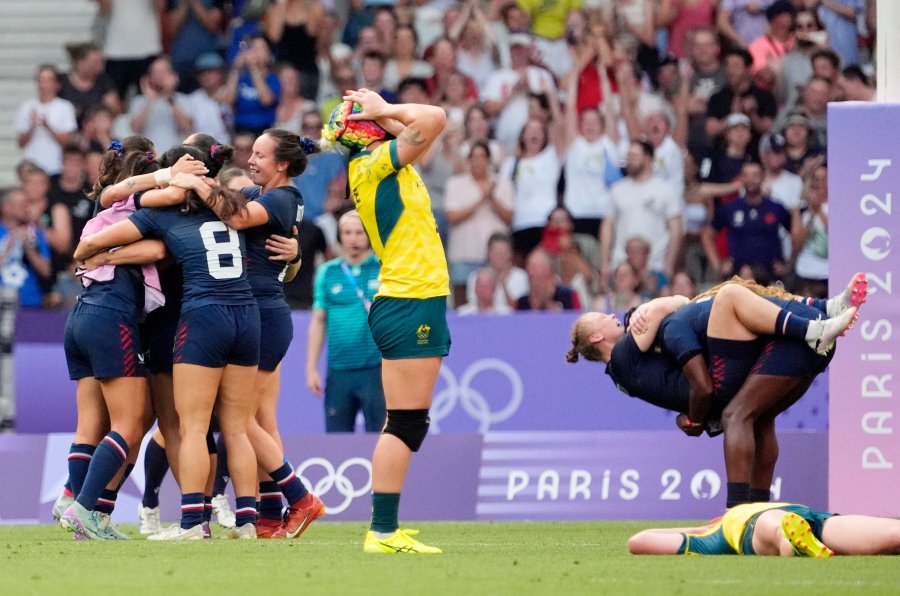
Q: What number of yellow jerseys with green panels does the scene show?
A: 2